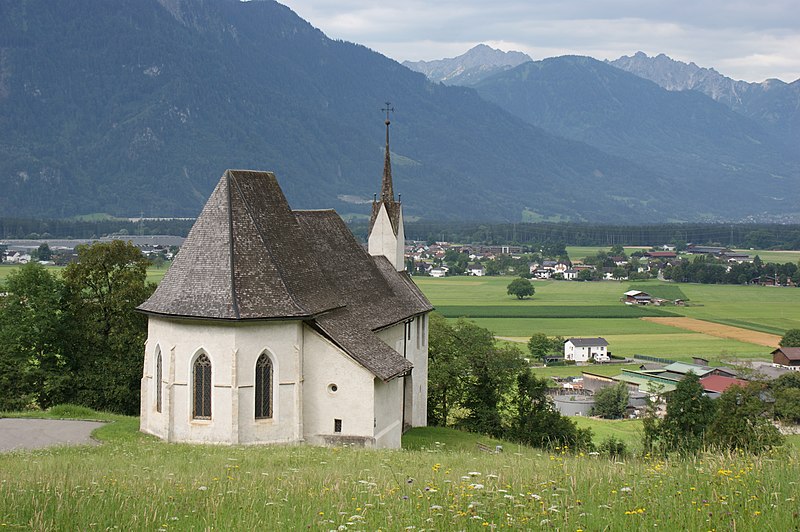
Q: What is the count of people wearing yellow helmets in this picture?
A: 0